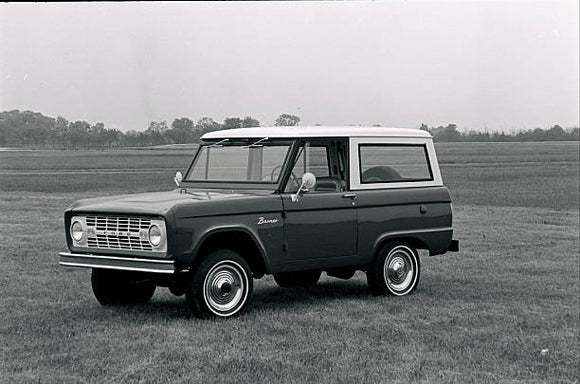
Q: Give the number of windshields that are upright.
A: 1